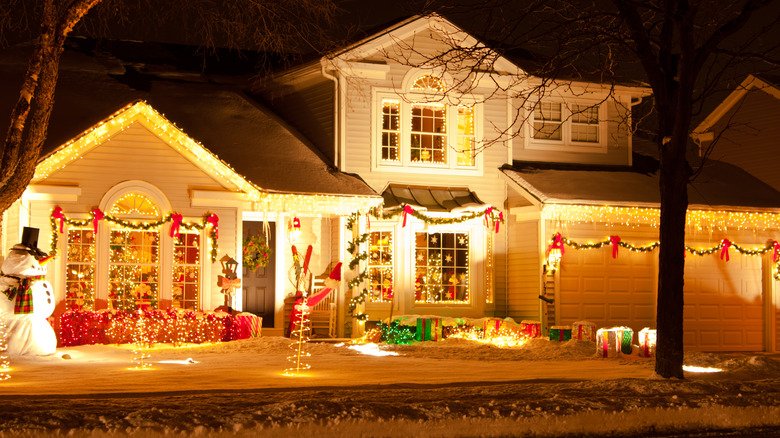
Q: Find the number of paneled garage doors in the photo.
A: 2